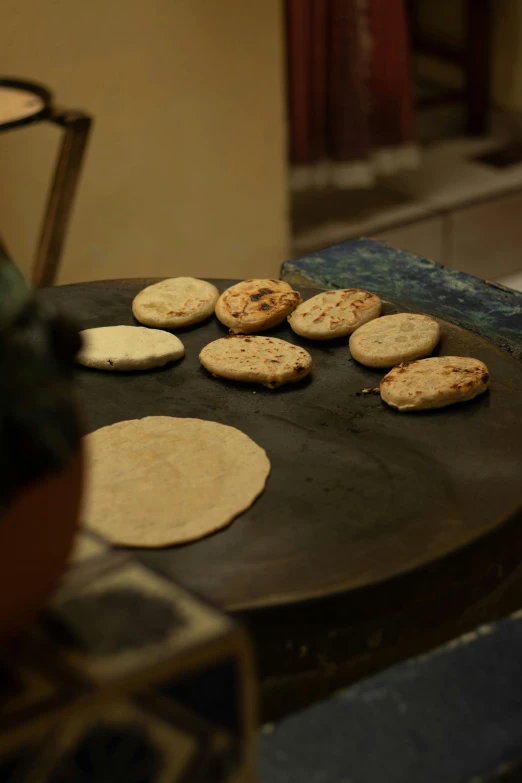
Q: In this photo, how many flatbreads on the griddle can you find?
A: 8